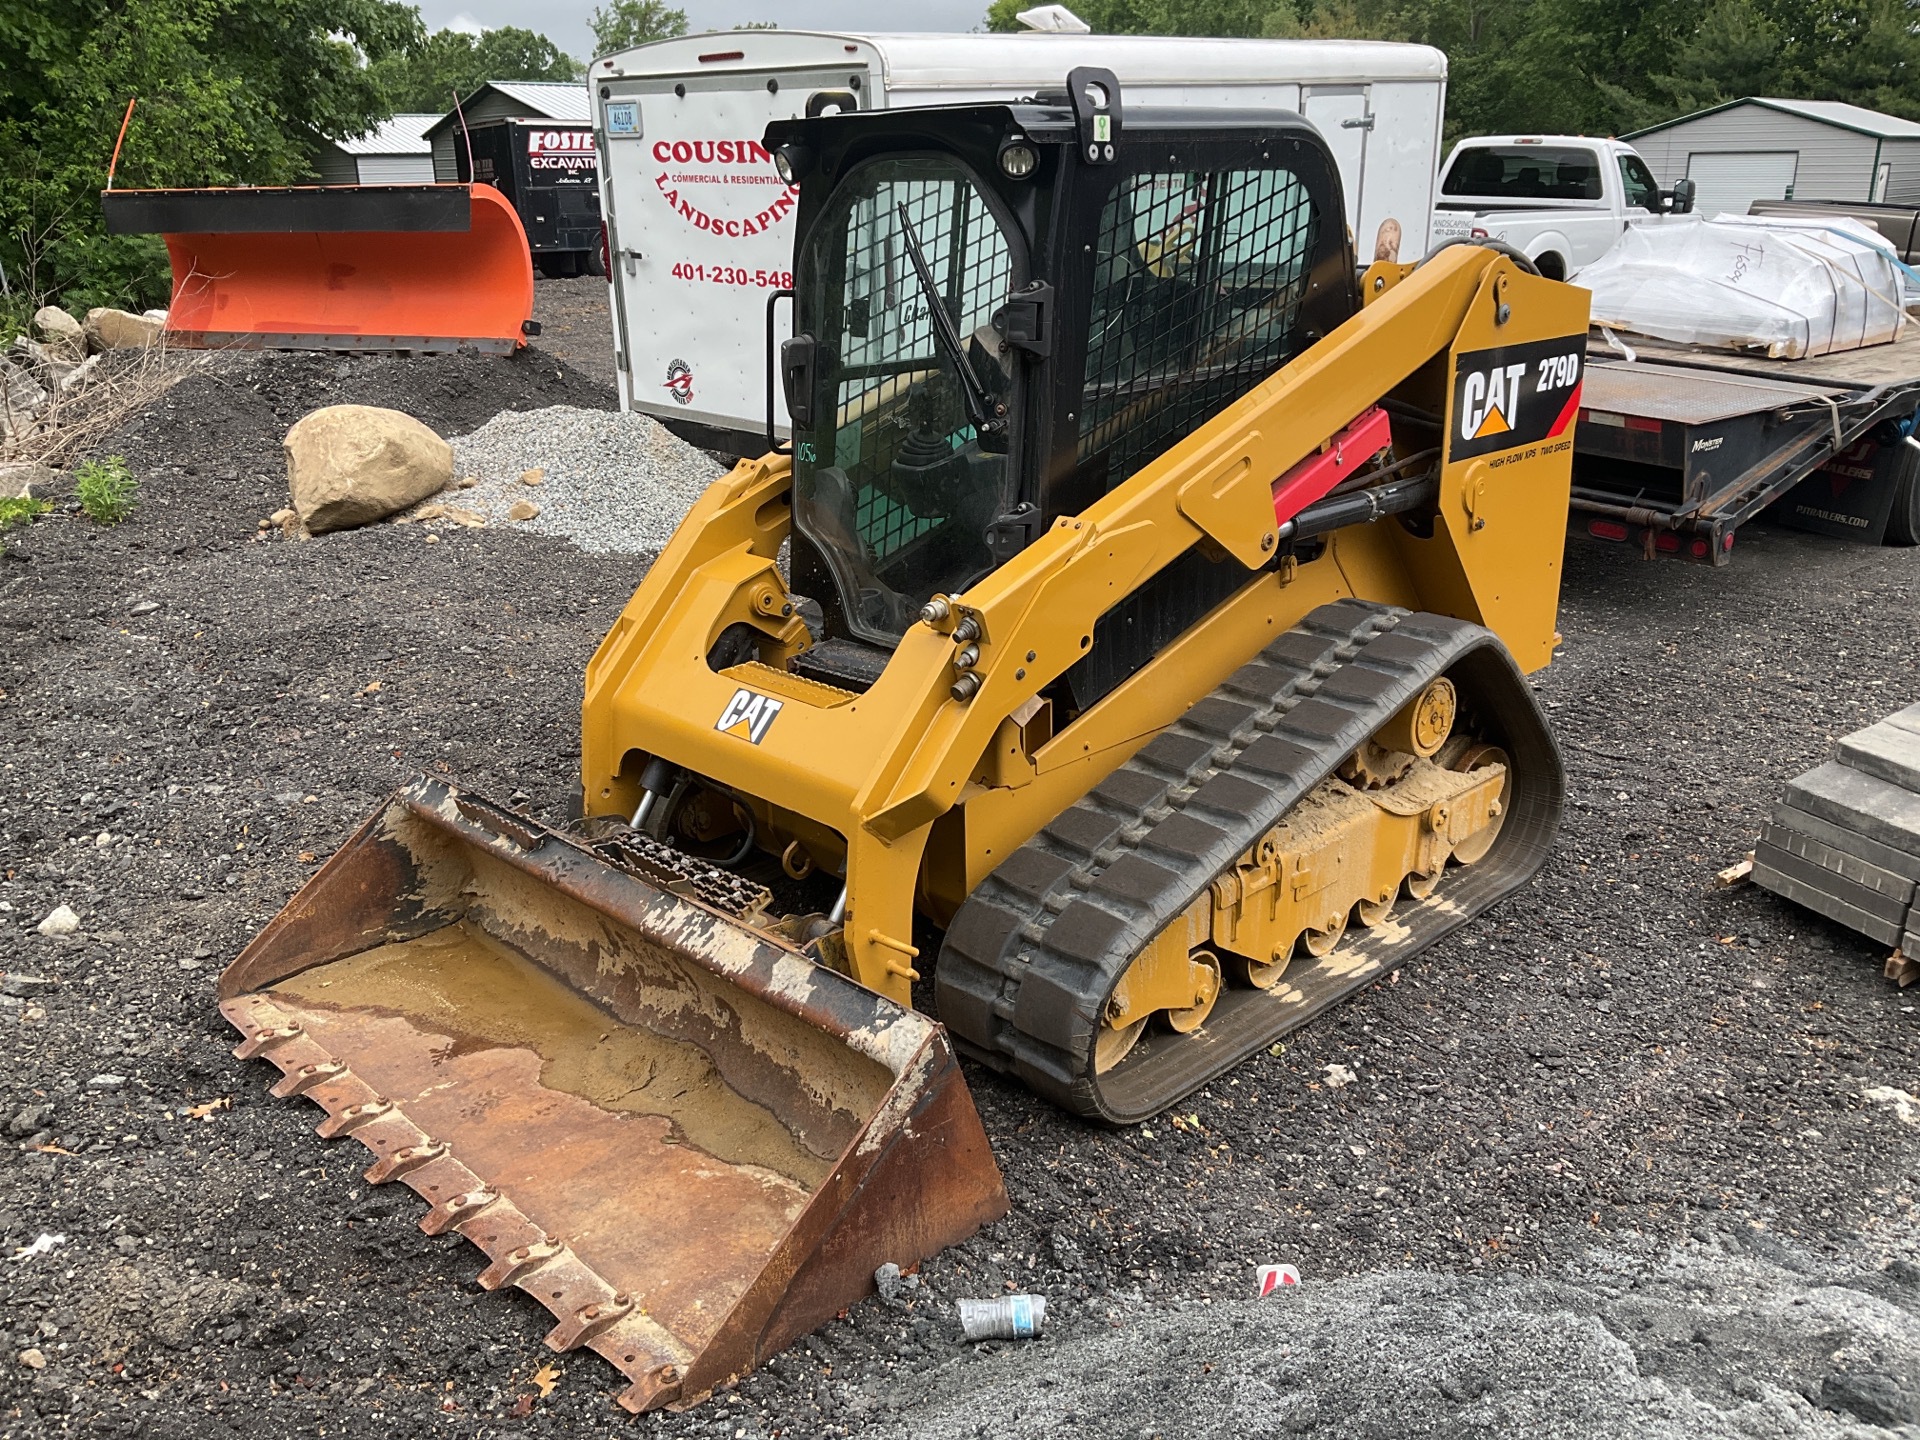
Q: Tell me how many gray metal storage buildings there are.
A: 3